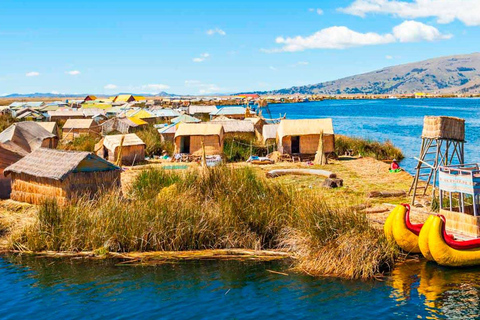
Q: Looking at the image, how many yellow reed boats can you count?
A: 2